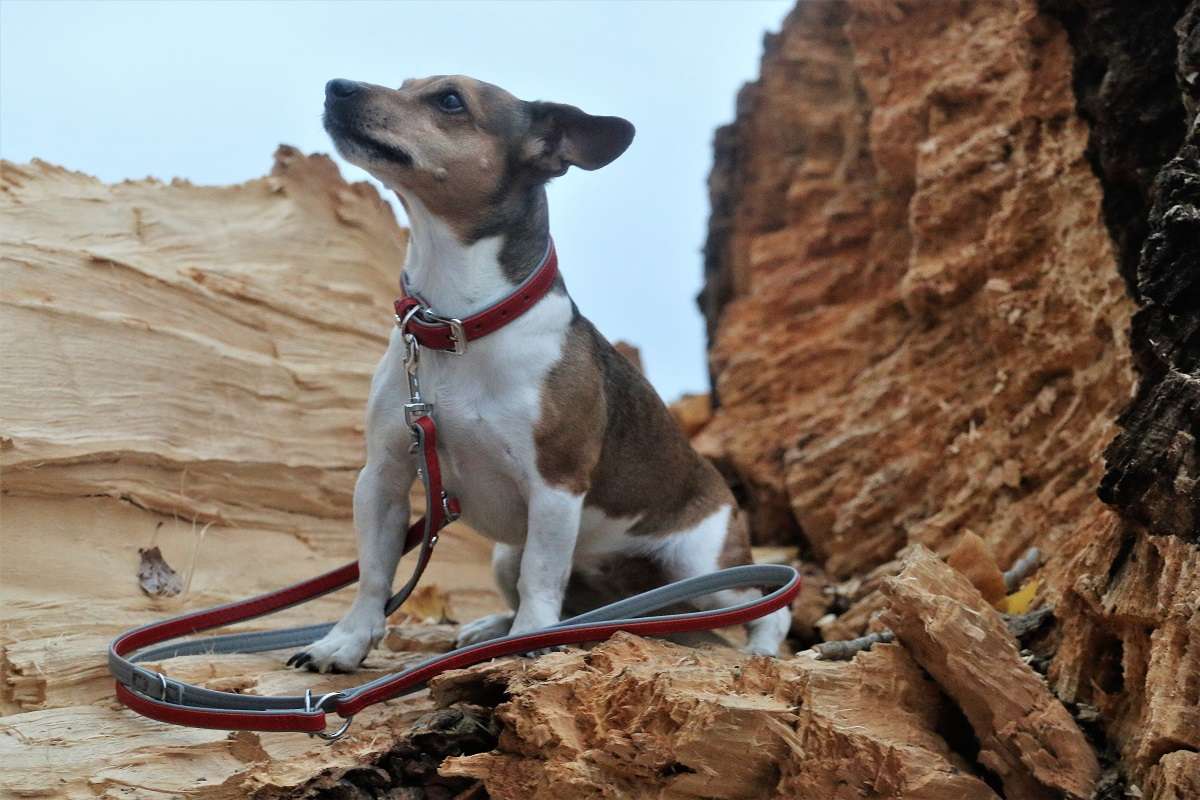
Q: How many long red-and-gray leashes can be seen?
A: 1